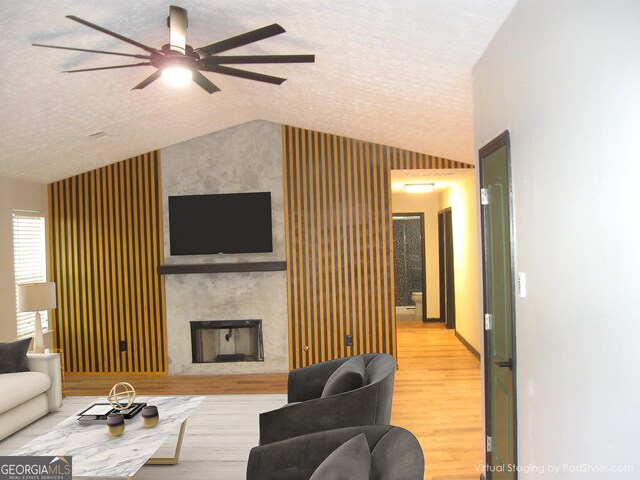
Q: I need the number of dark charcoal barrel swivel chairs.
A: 2